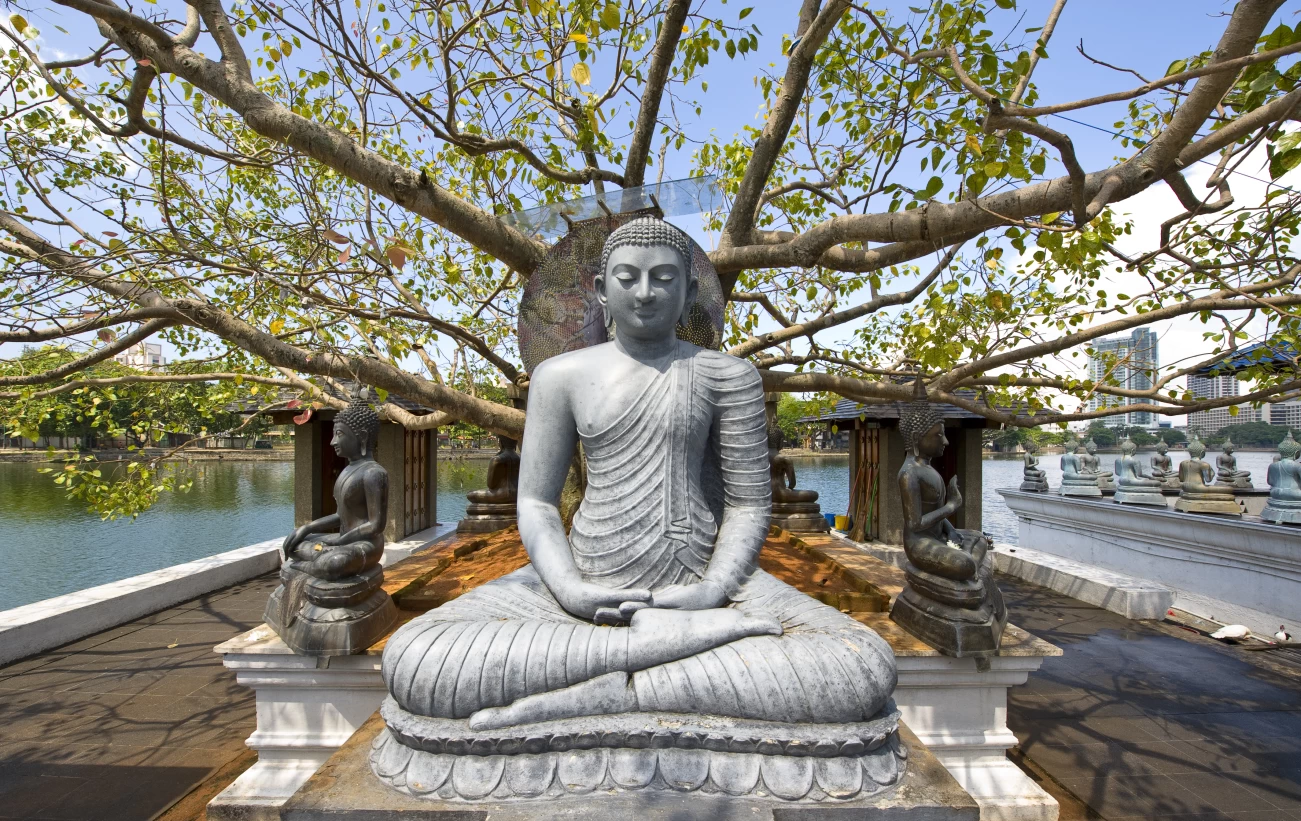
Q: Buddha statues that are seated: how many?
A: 13